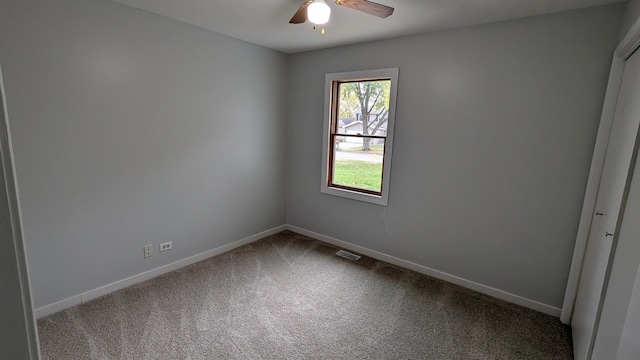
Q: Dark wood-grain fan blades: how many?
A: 2